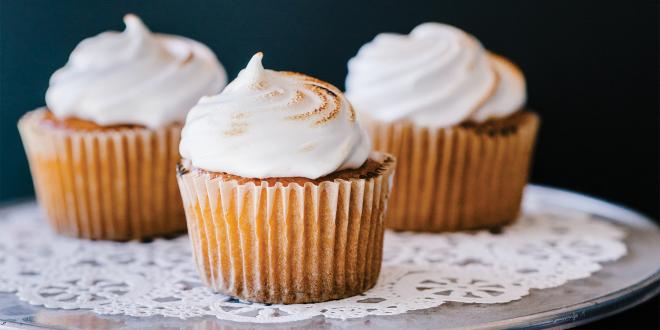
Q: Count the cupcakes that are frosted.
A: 3